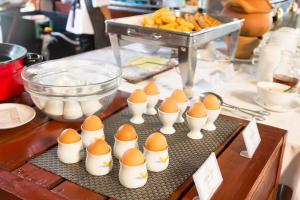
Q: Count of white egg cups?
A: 12